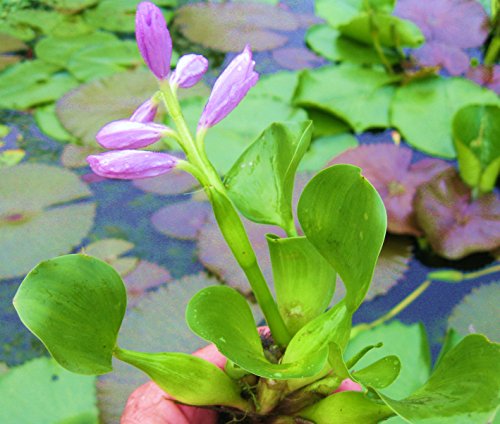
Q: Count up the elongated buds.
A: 6